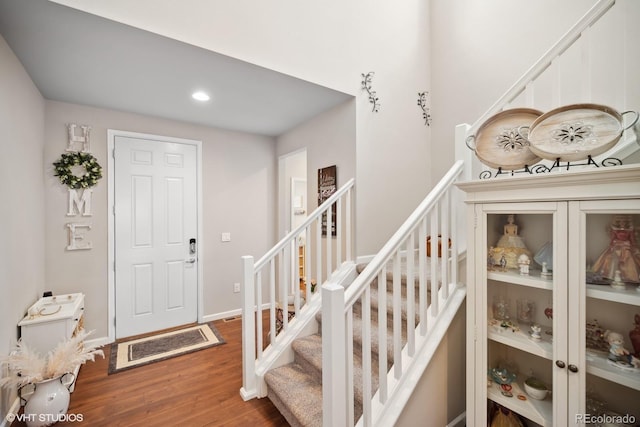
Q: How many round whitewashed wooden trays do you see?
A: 2